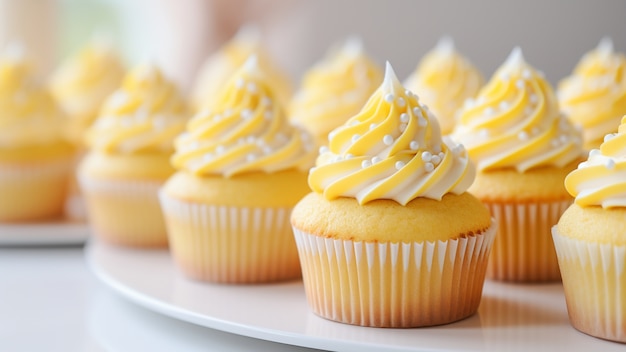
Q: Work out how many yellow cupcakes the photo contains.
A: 11